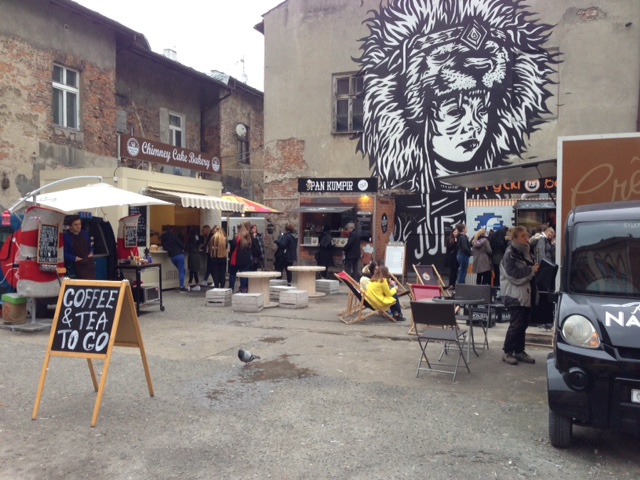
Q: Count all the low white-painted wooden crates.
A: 6